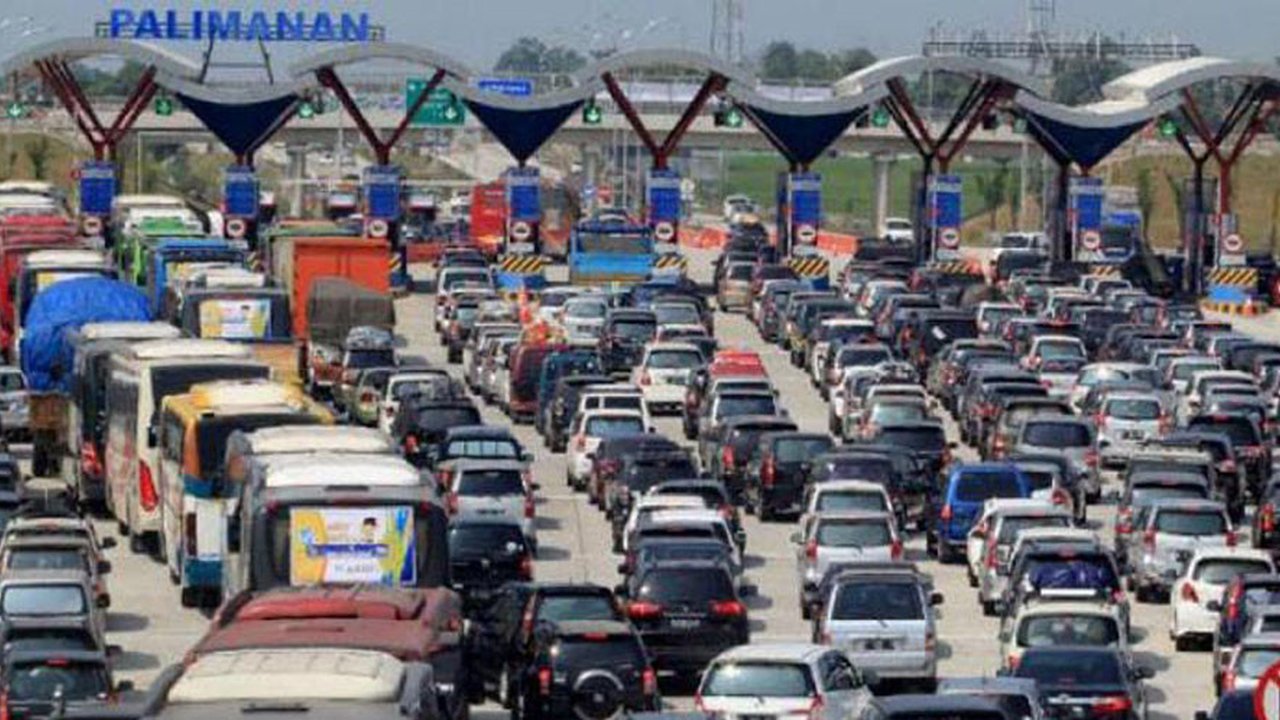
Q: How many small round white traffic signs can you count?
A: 9